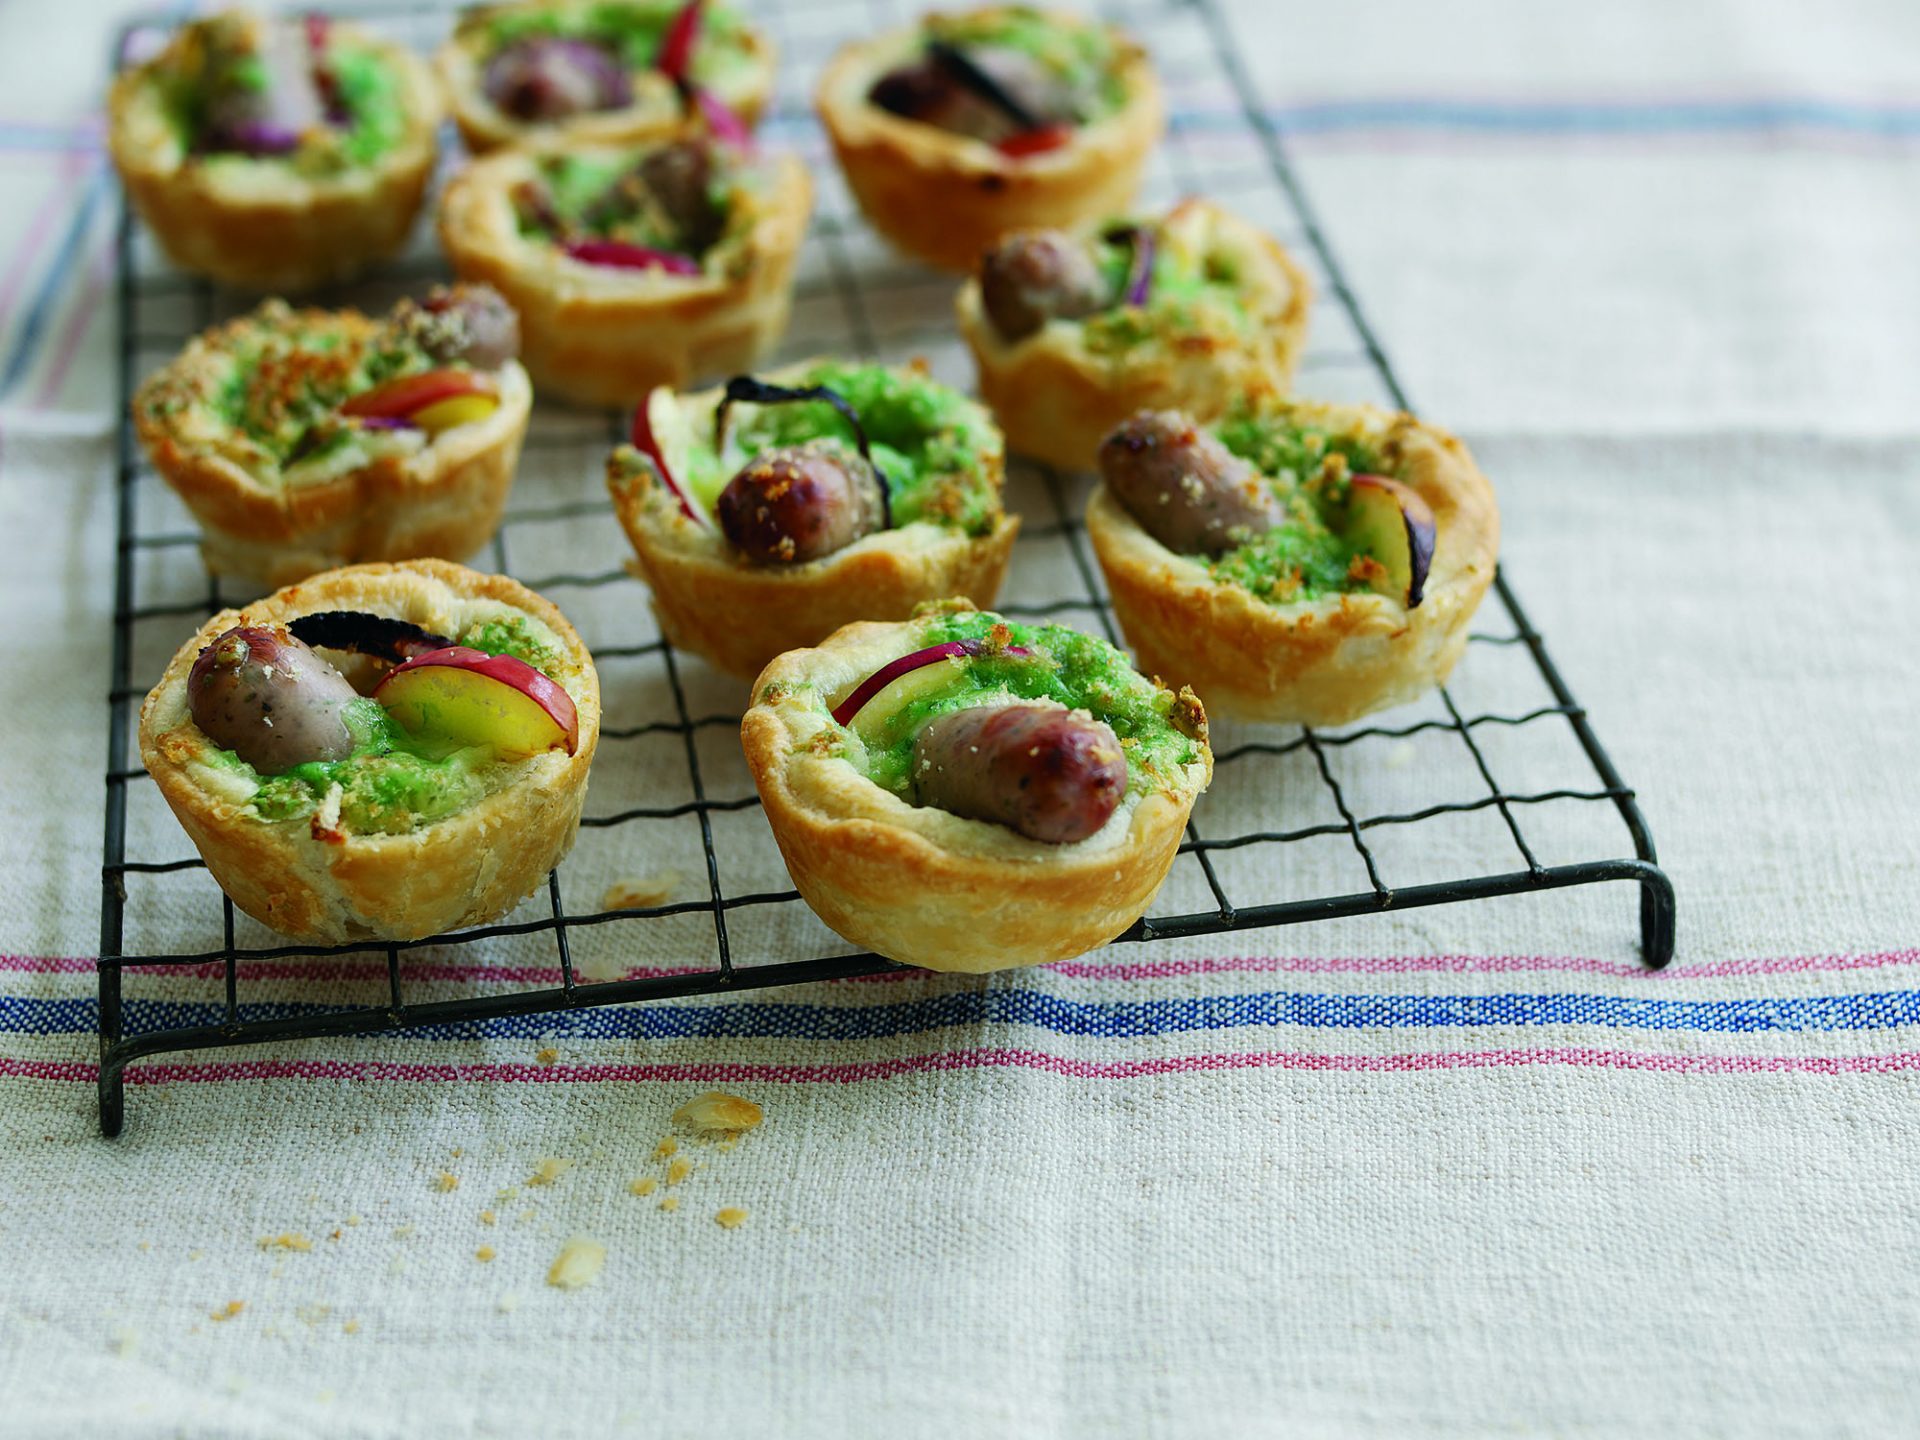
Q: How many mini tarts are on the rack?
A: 10